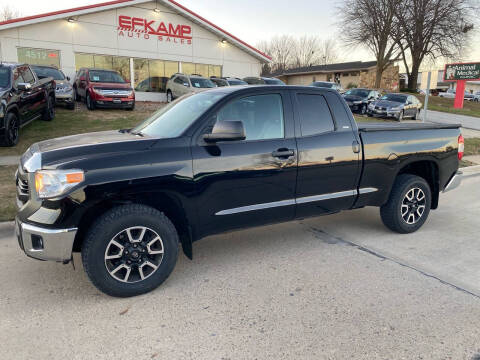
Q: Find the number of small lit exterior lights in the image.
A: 3